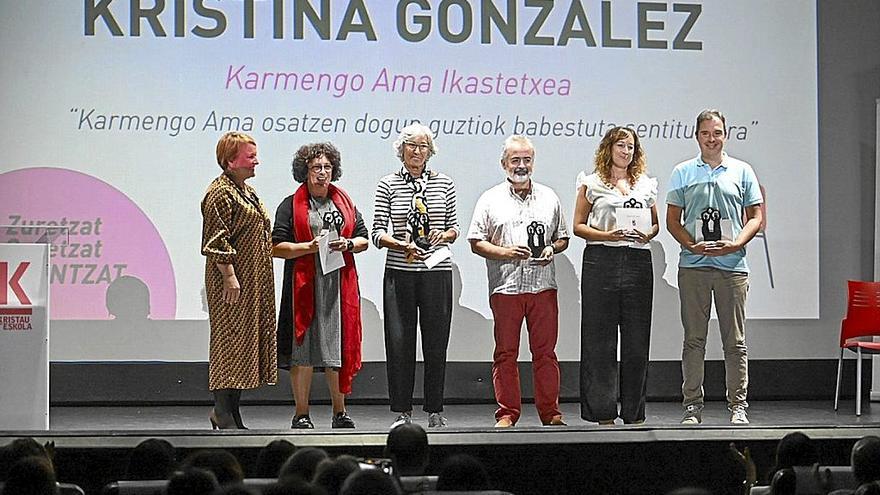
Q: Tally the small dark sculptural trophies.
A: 5